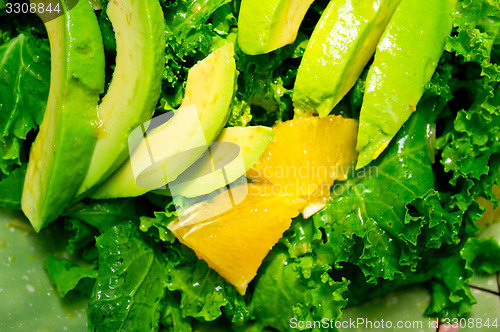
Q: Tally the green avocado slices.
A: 7